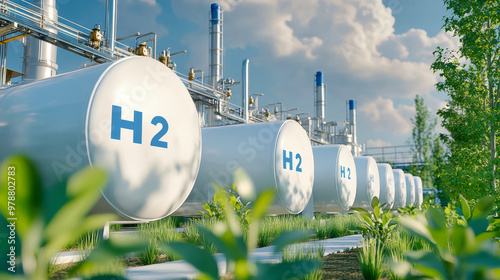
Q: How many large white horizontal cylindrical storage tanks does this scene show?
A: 8